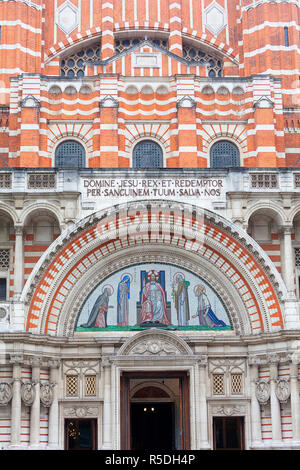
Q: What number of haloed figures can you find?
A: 5